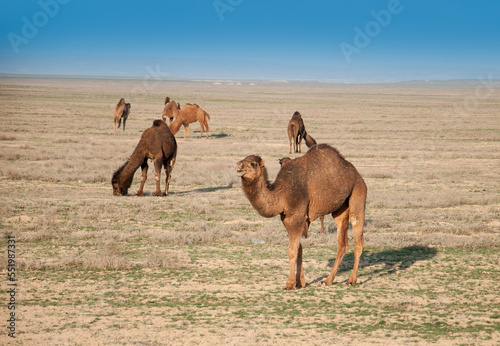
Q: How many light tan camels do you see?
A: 1